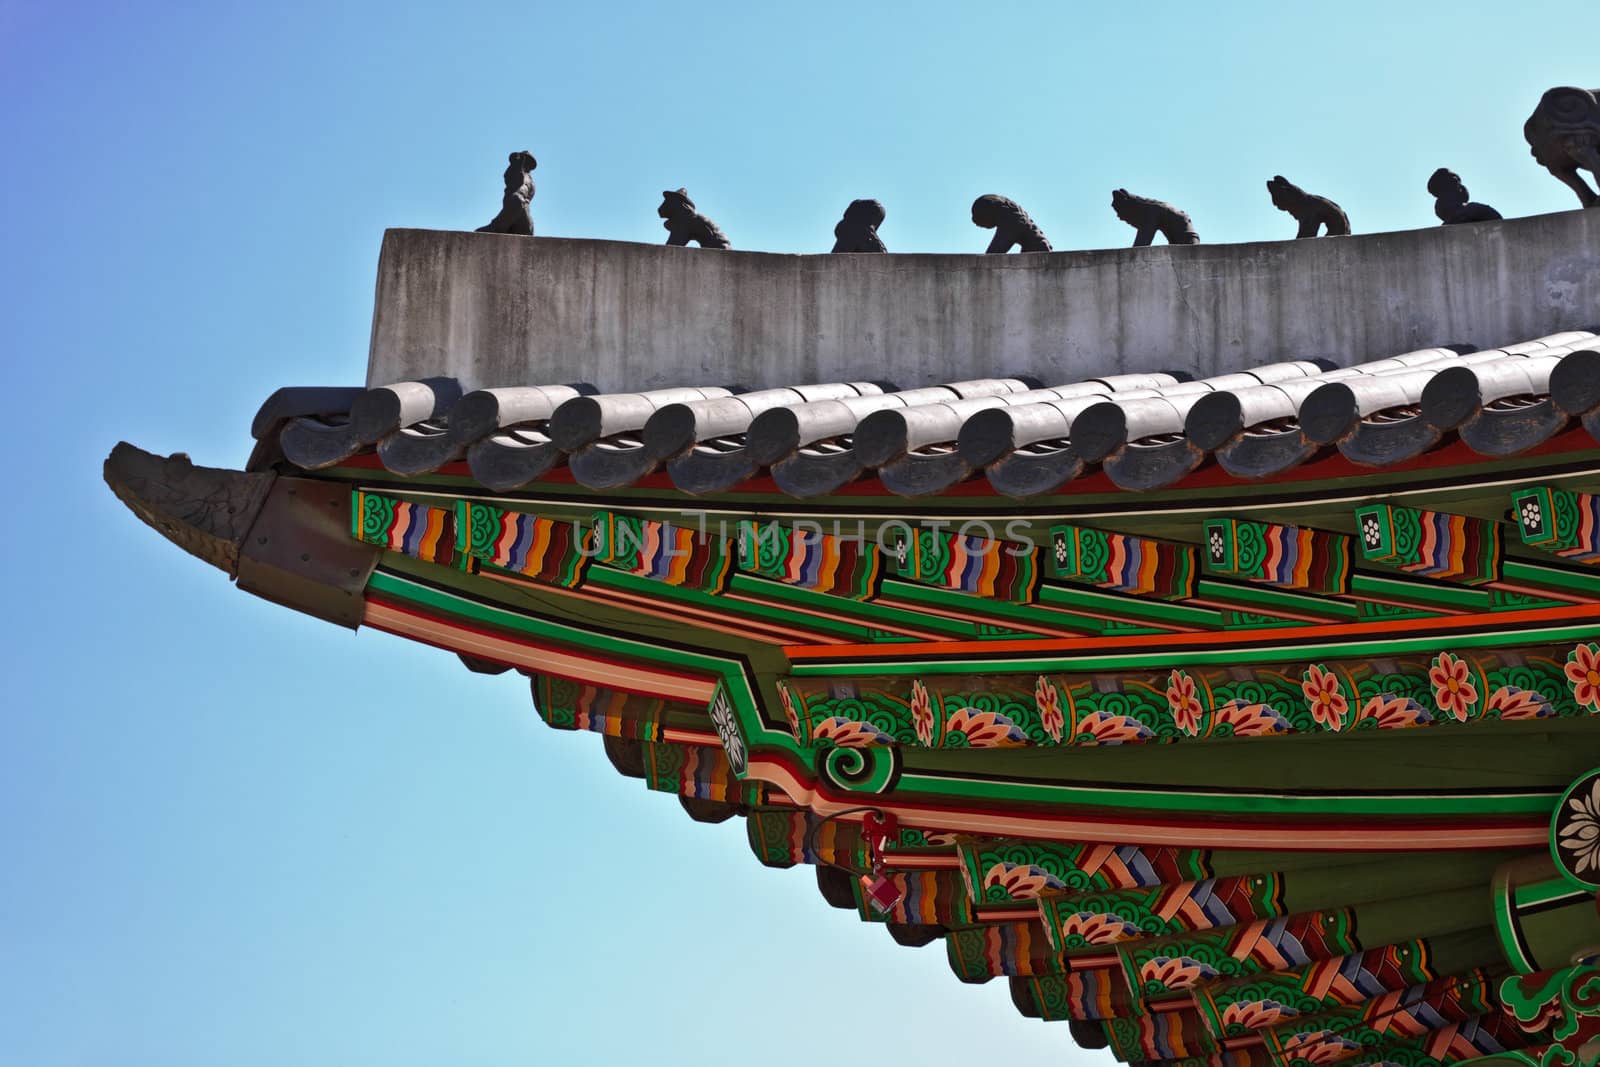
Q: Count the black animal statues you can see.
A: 8